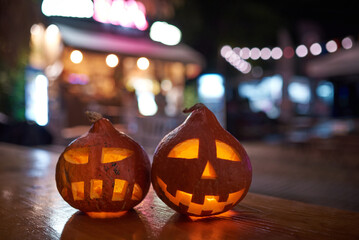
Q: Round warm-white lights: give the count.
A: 3